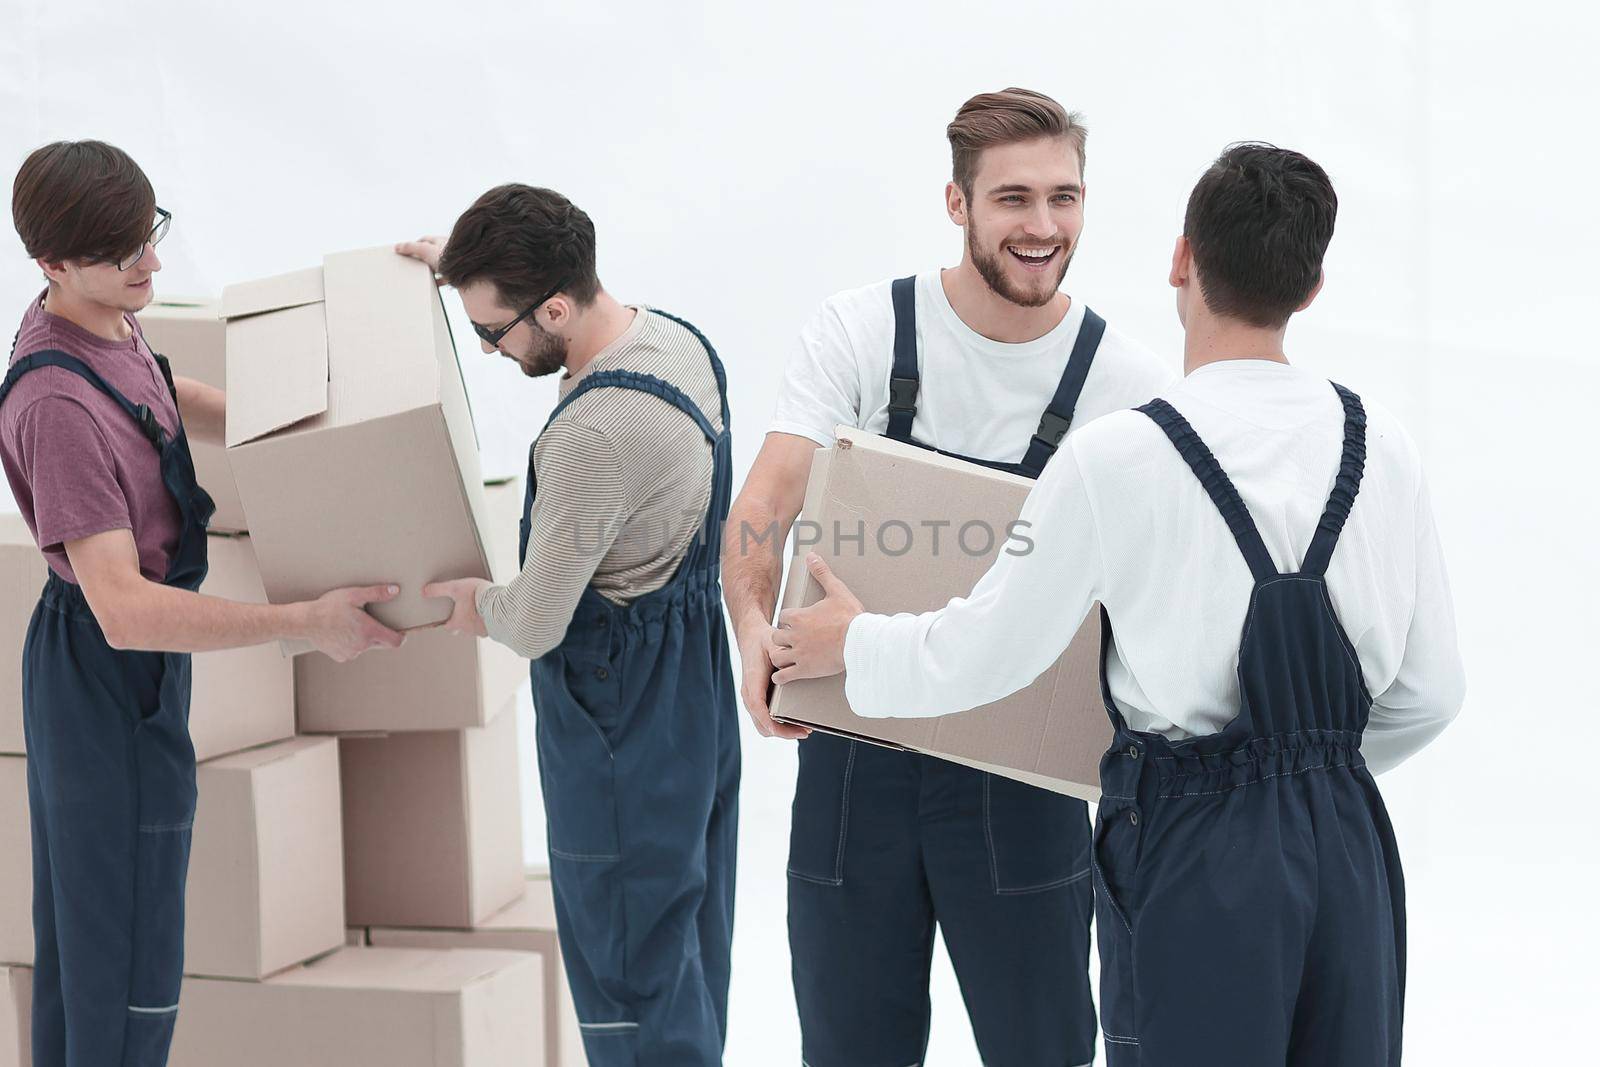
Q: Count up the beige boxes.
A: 12